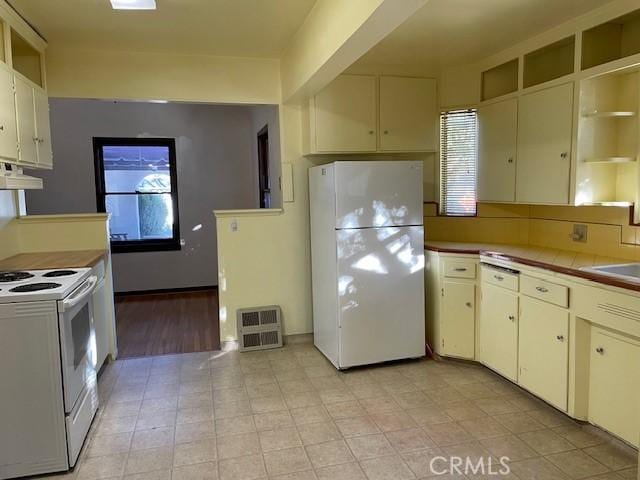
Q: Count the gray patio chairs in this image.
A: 0